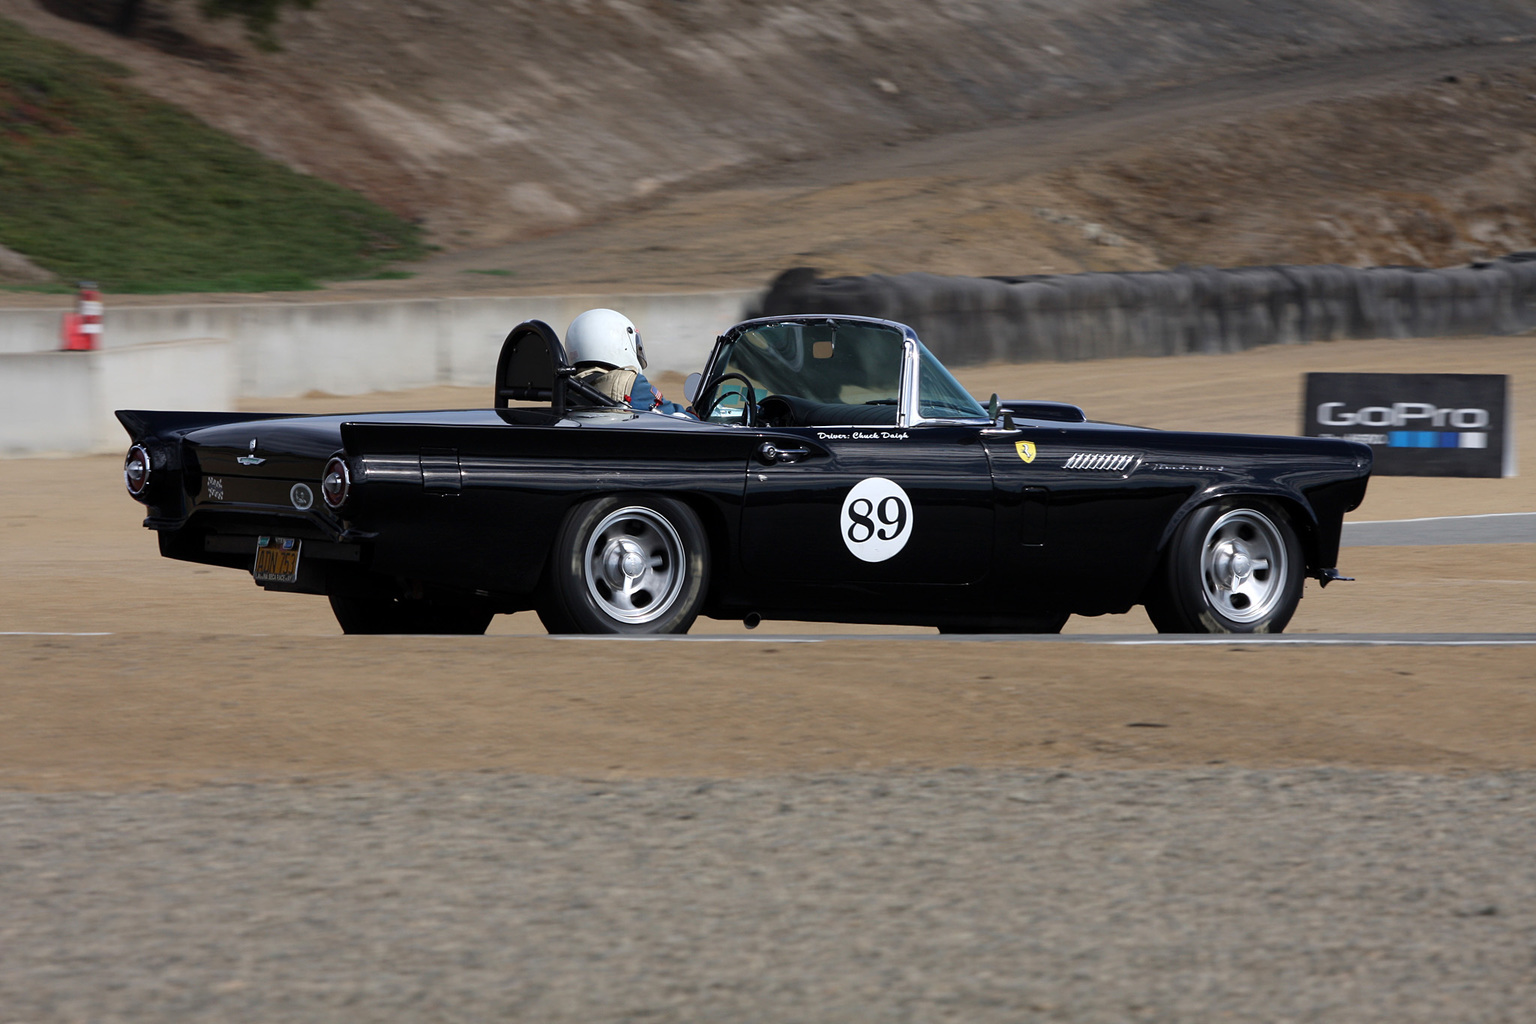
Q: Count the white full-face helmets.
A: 1